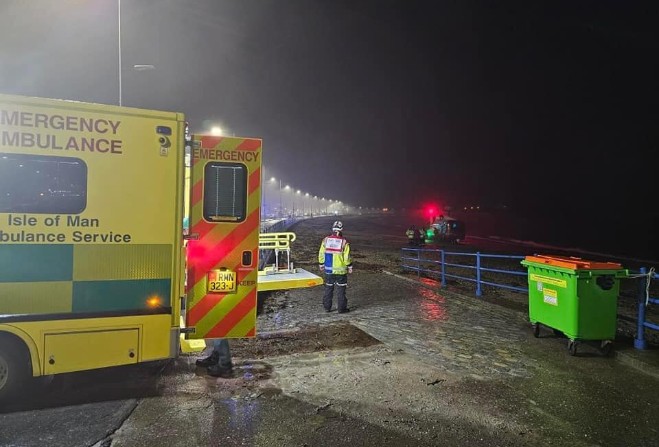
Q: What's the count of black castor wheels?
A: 3